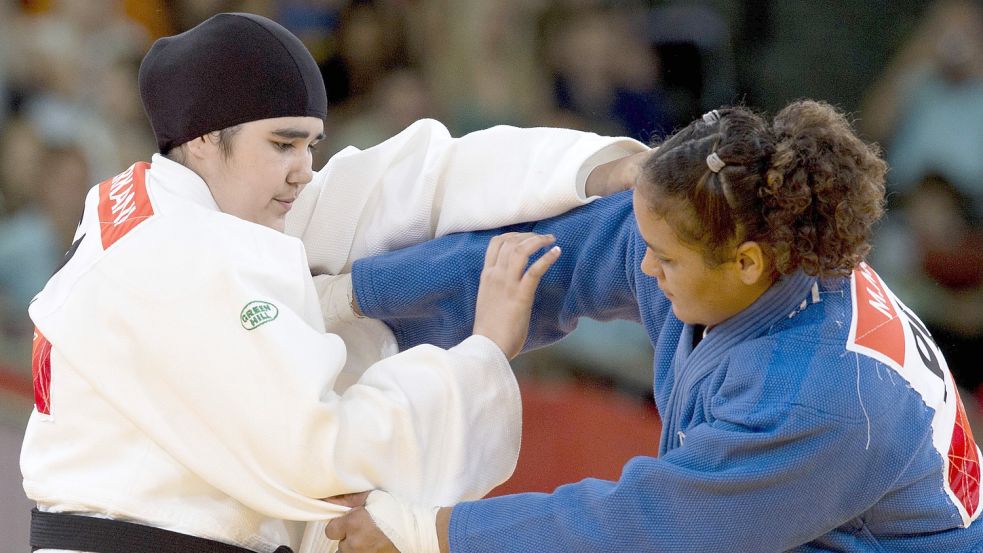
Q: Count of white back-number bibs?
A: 2